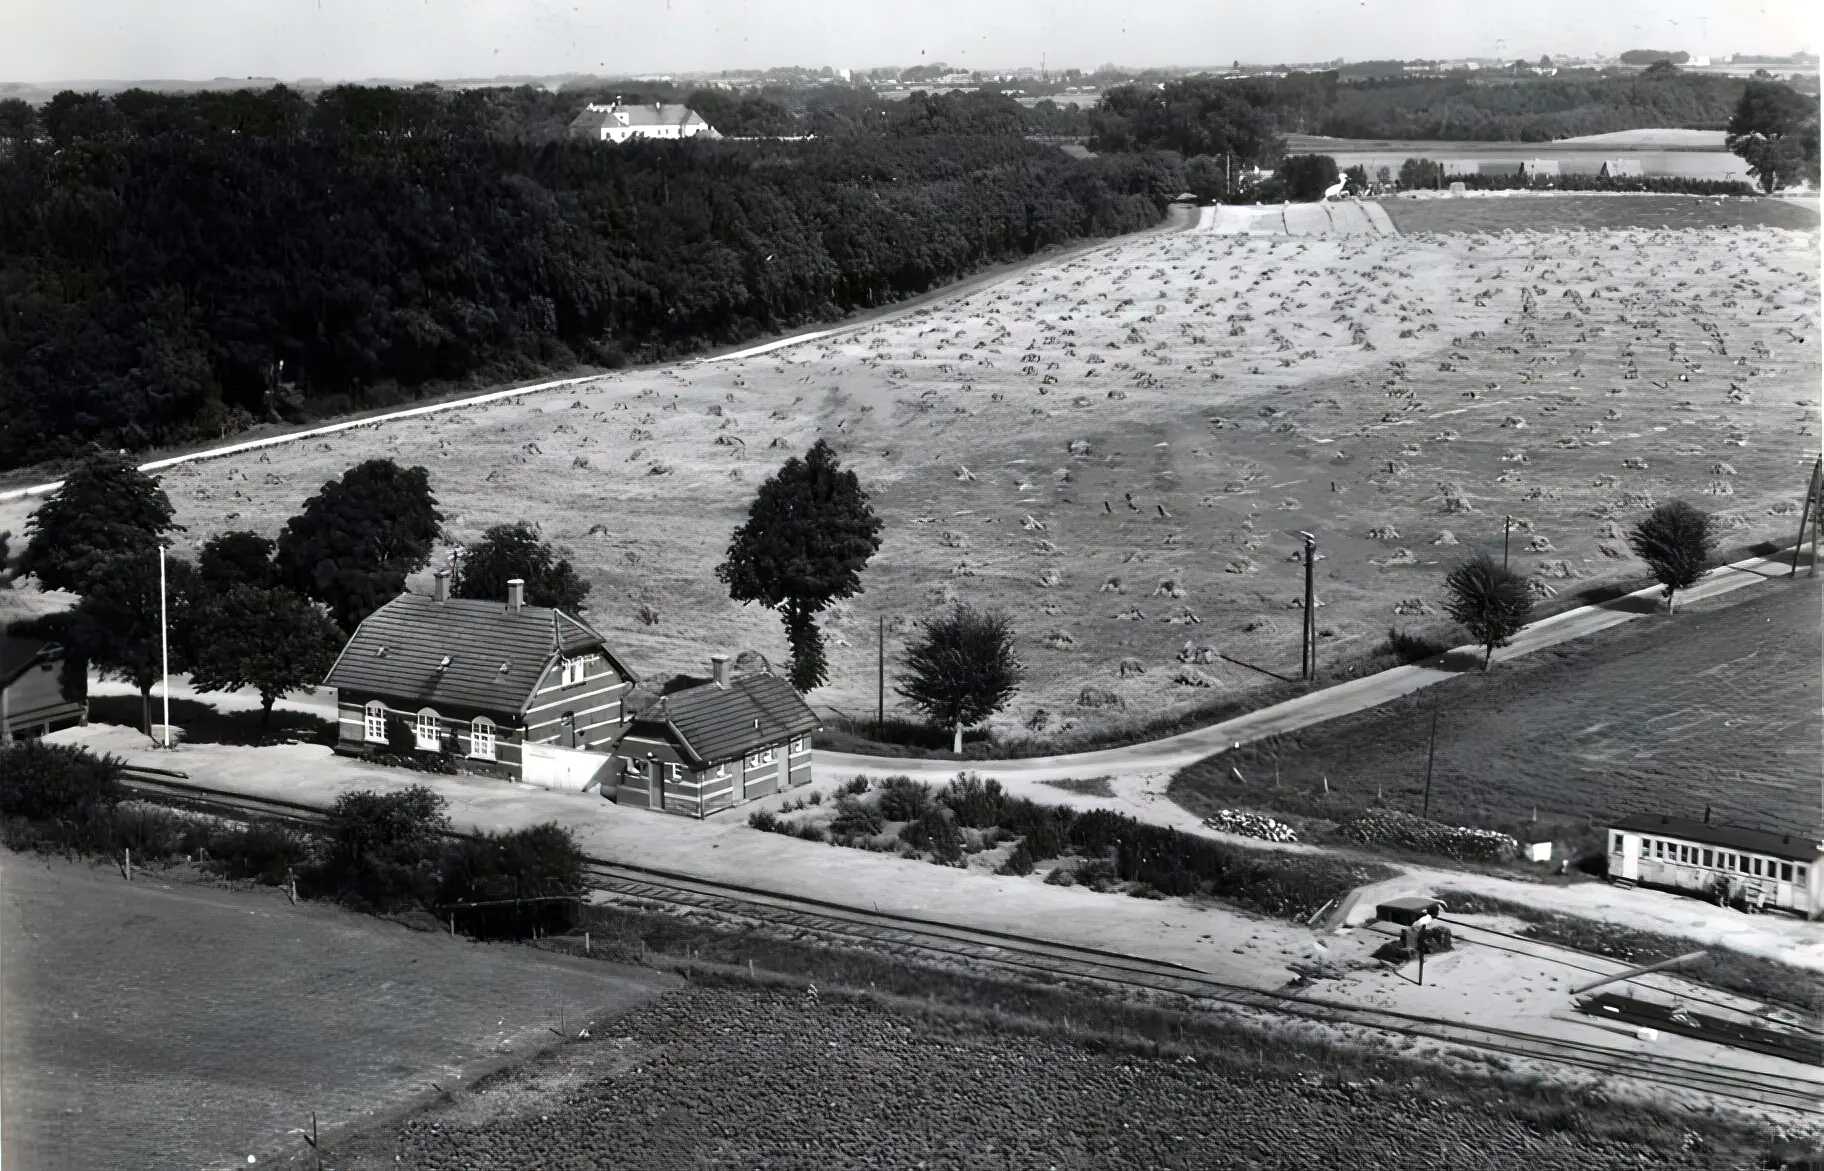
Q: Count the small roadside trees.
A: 3